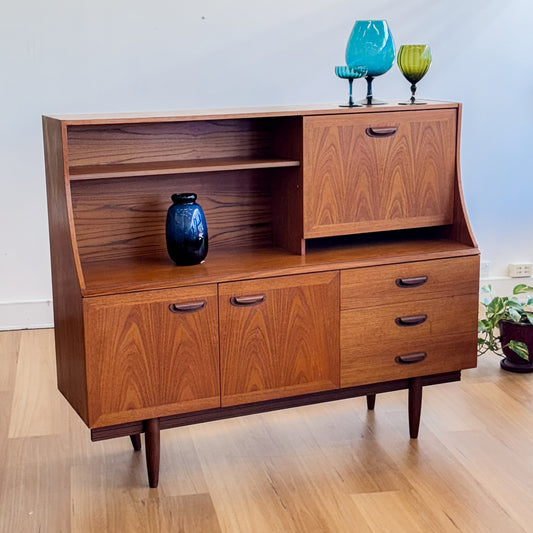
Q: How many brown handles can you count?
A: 6